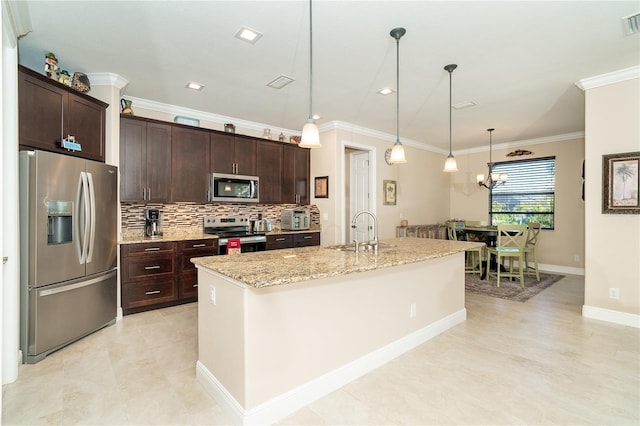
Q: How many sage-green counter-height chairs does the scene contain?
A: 4